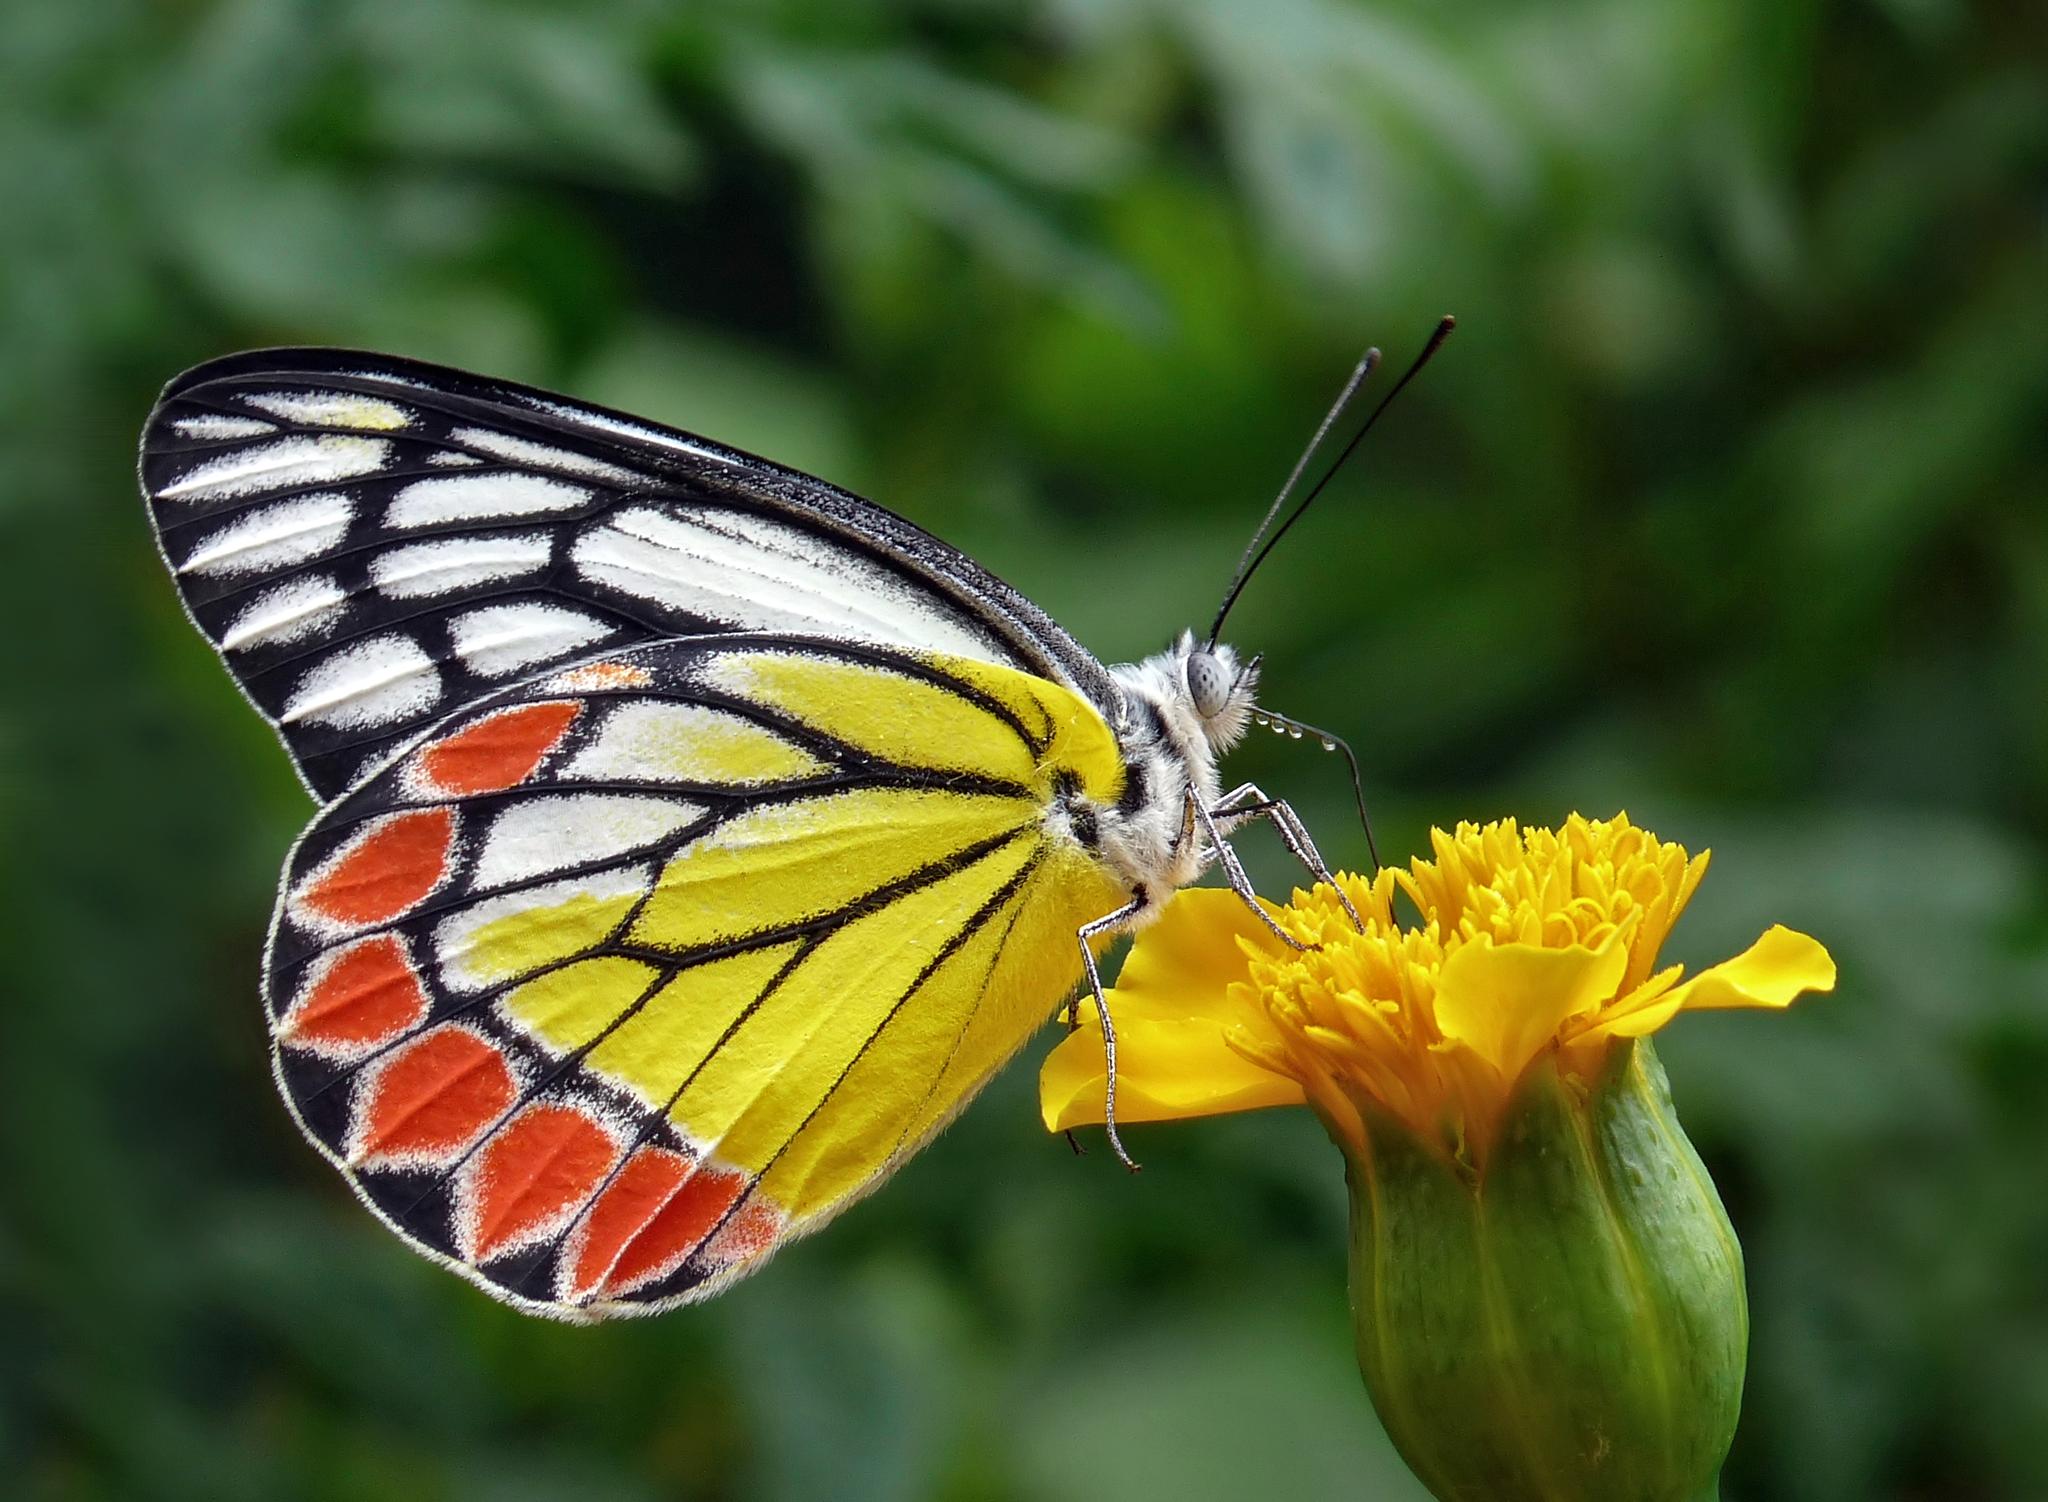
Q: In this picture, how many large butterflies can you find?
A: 1